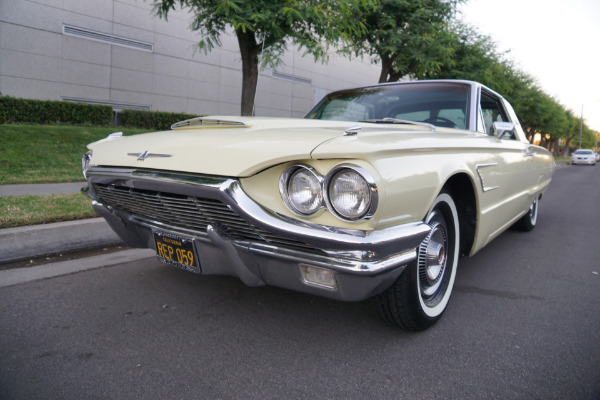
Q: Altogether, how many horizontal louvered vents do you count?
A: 3